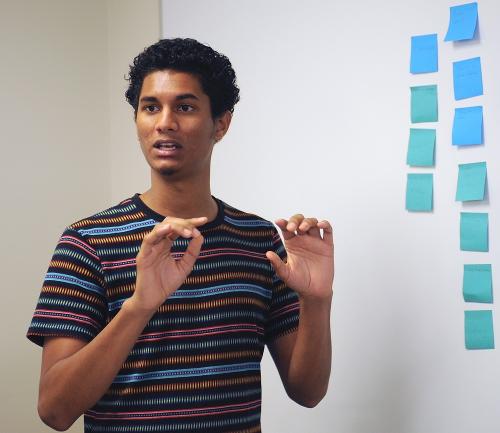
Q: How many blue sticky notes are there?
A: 4